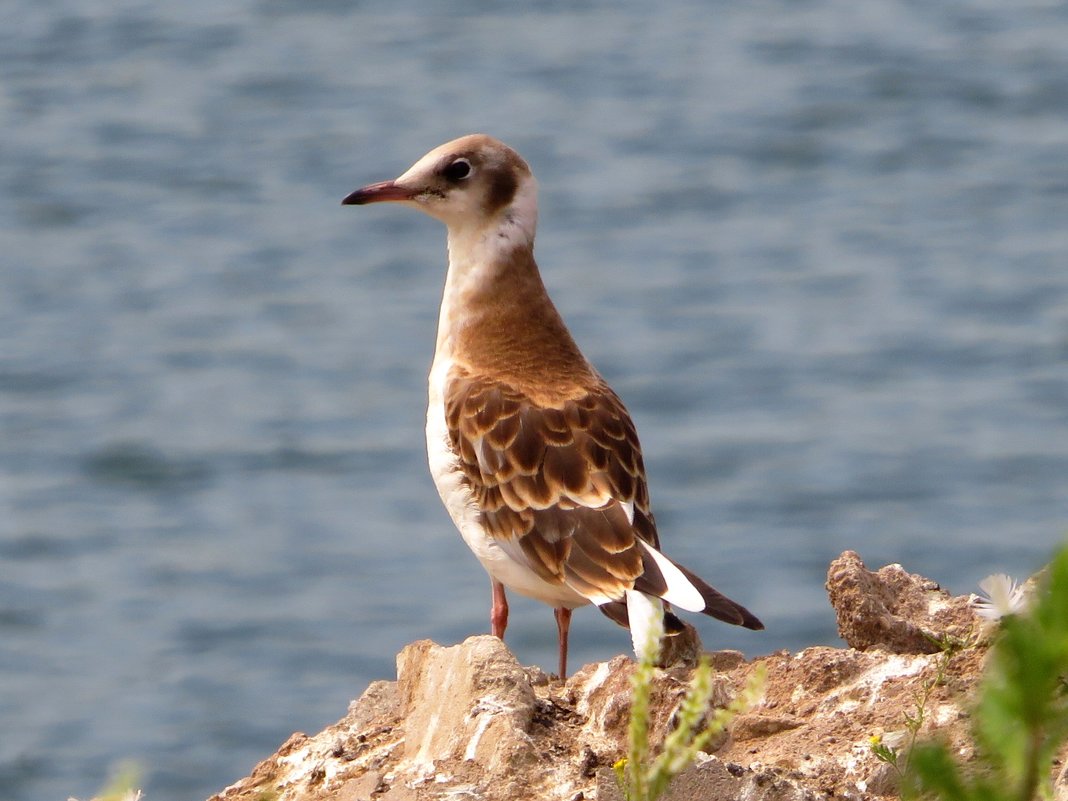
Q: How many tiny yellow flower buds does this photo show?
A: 2